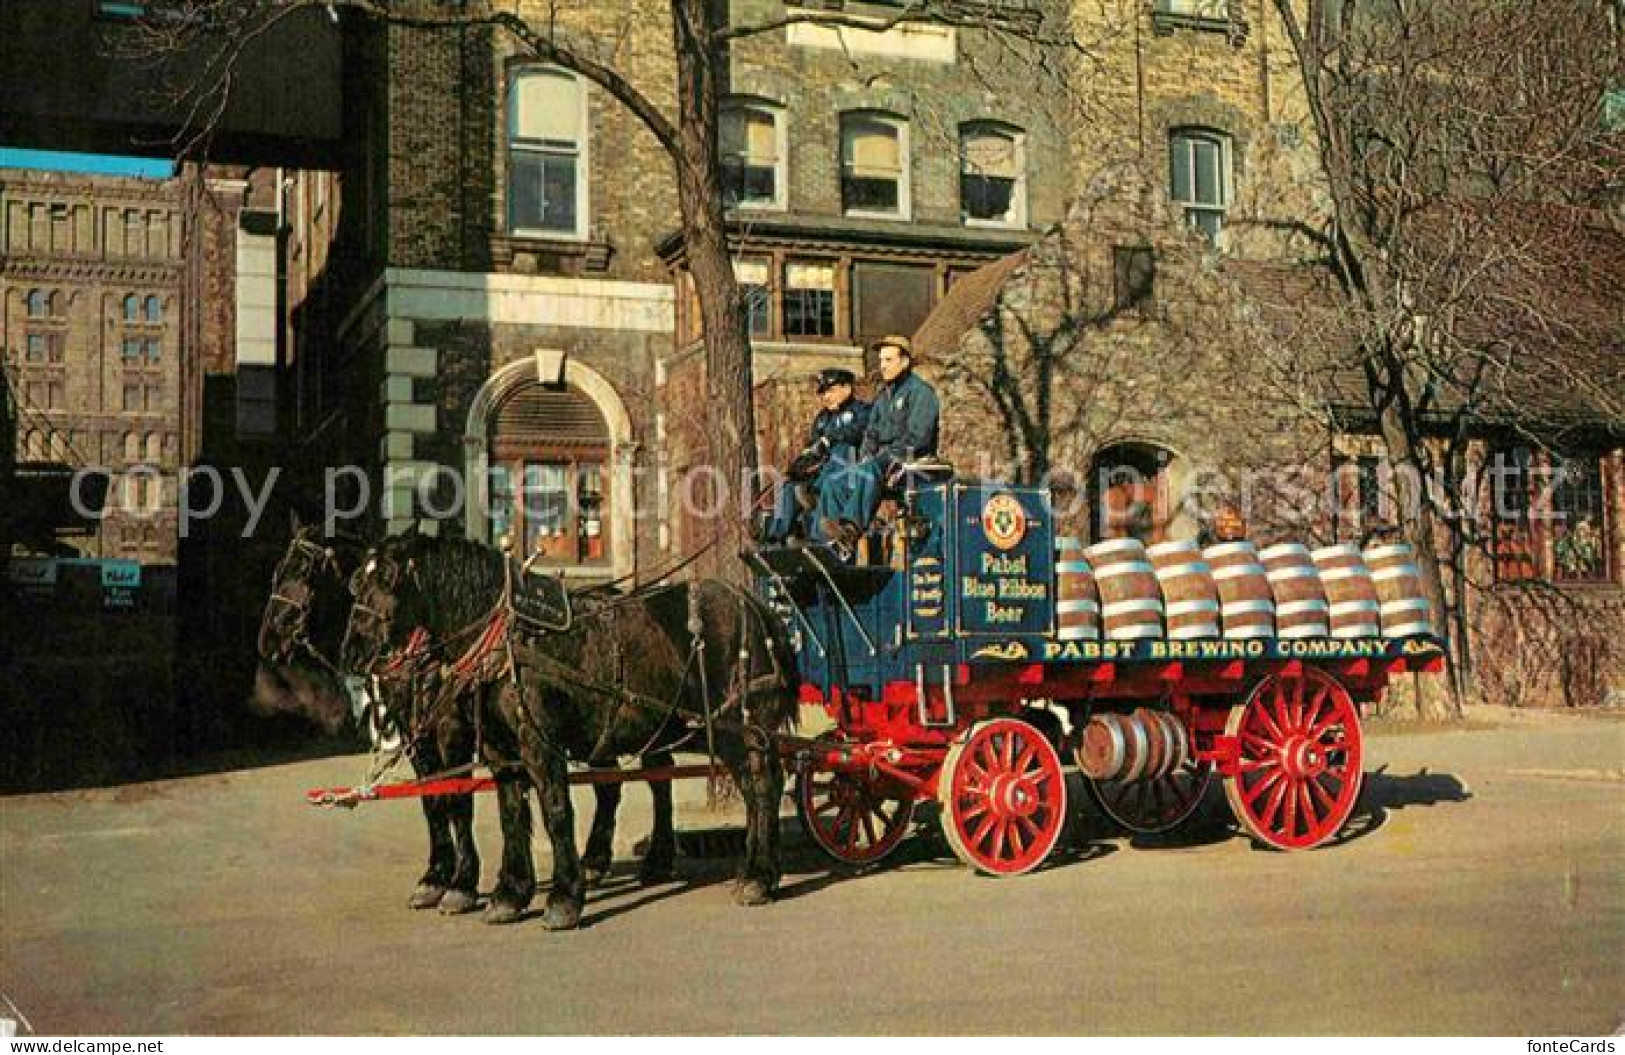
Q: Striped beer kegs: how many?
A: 8